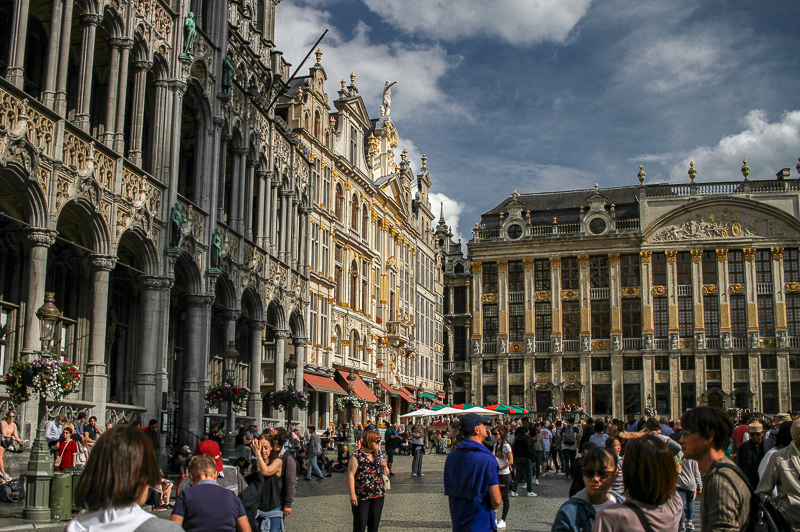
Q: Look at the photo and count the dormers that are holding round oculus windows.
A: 2